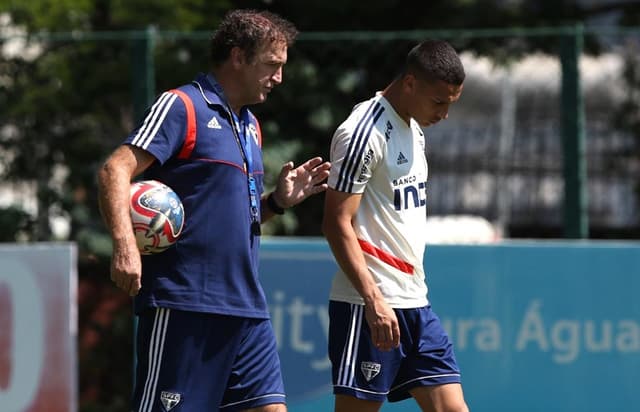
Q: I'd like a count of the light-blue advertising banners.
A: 1